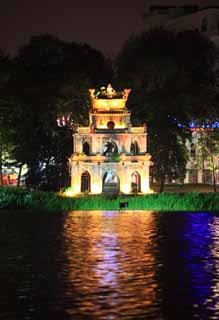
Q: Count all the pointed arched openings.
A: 6